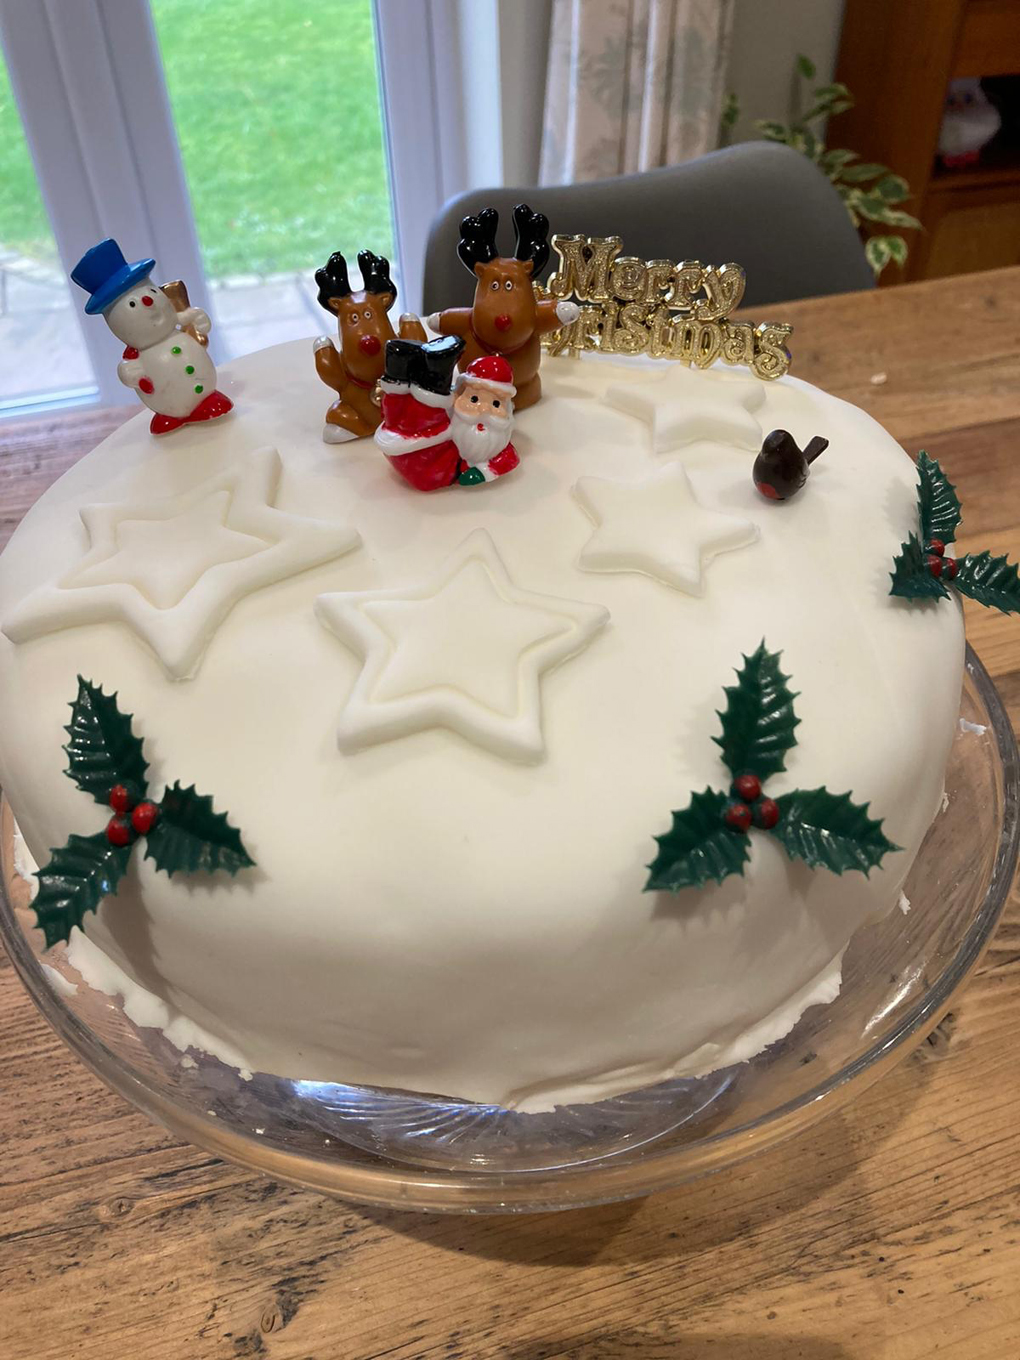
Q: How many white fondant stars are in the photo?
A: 4